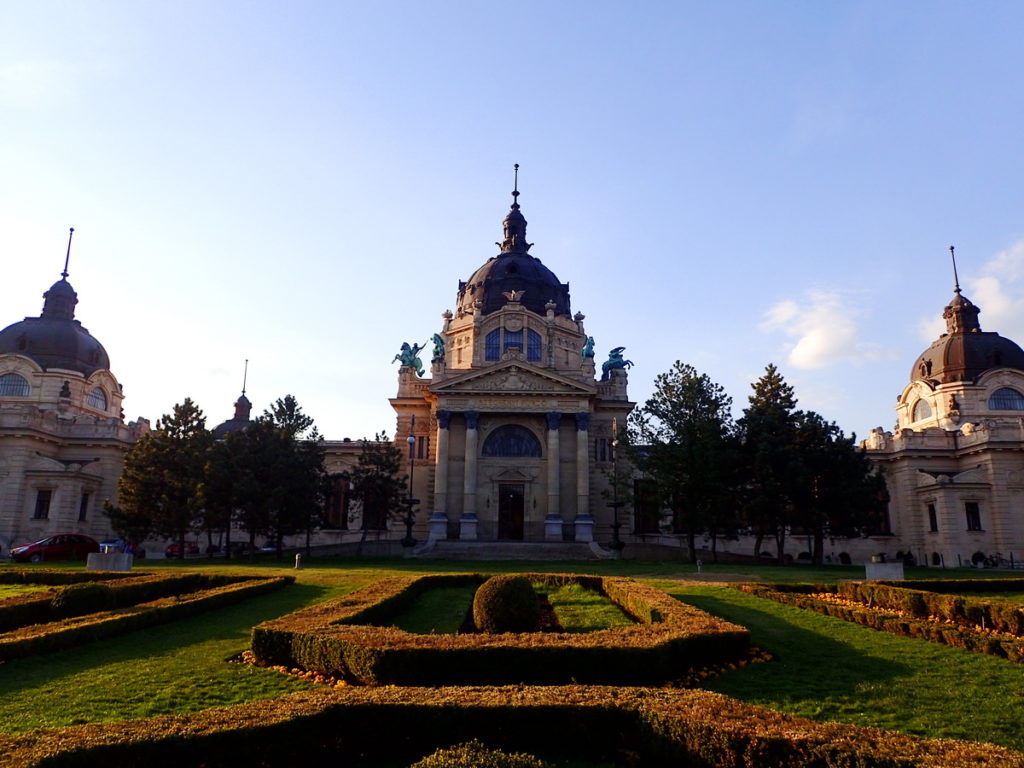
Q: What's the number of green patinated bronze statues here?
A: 4